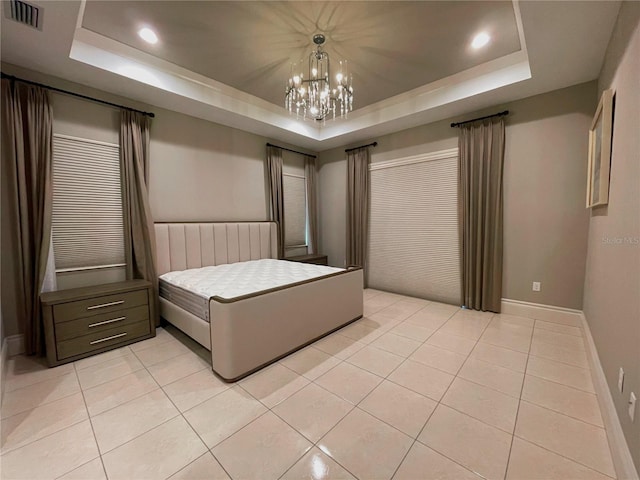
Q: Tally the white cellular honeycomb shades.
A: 3